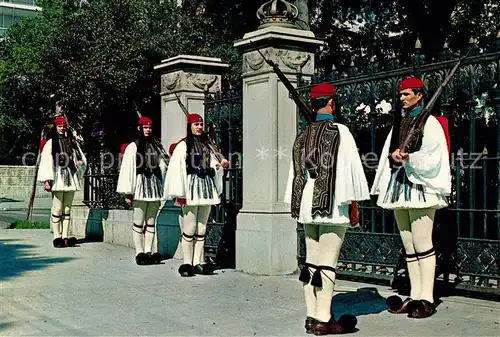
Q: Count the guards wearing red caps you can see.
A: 5